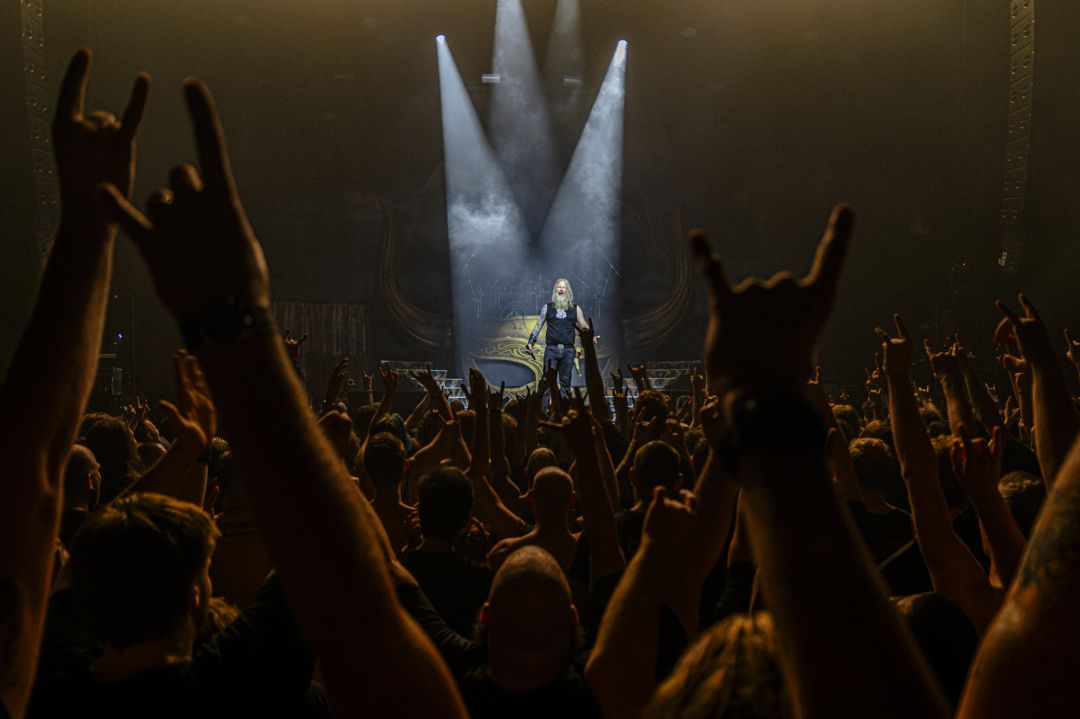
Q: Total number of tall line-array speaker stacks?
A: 2